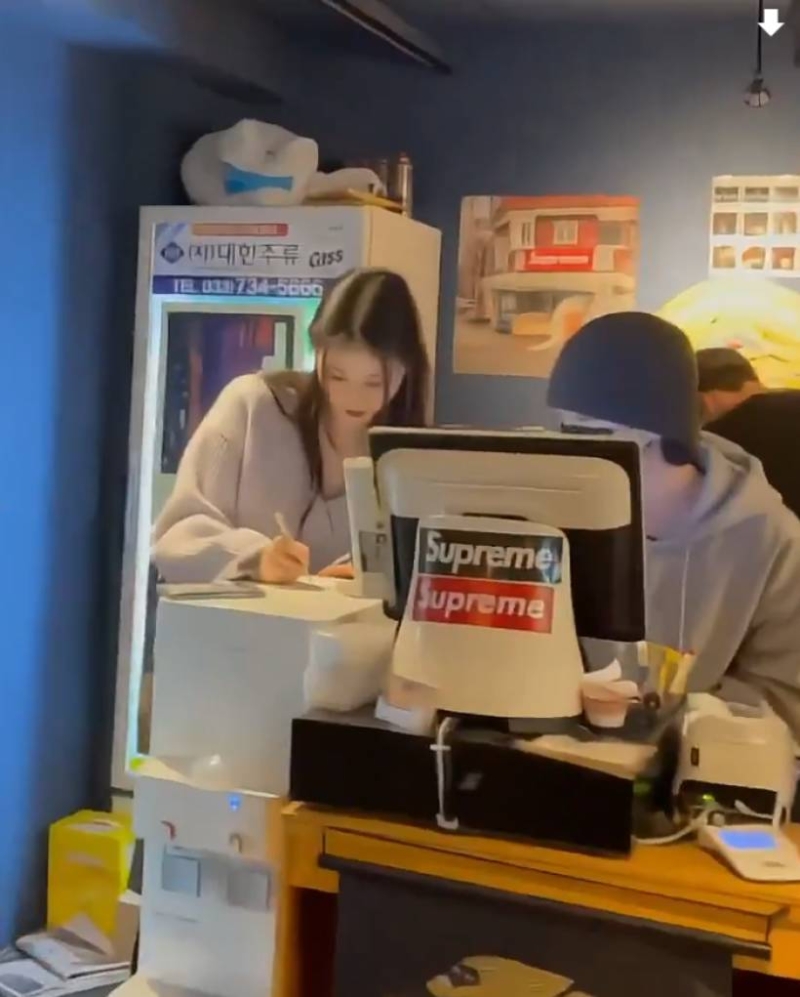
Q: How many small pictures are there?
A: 9